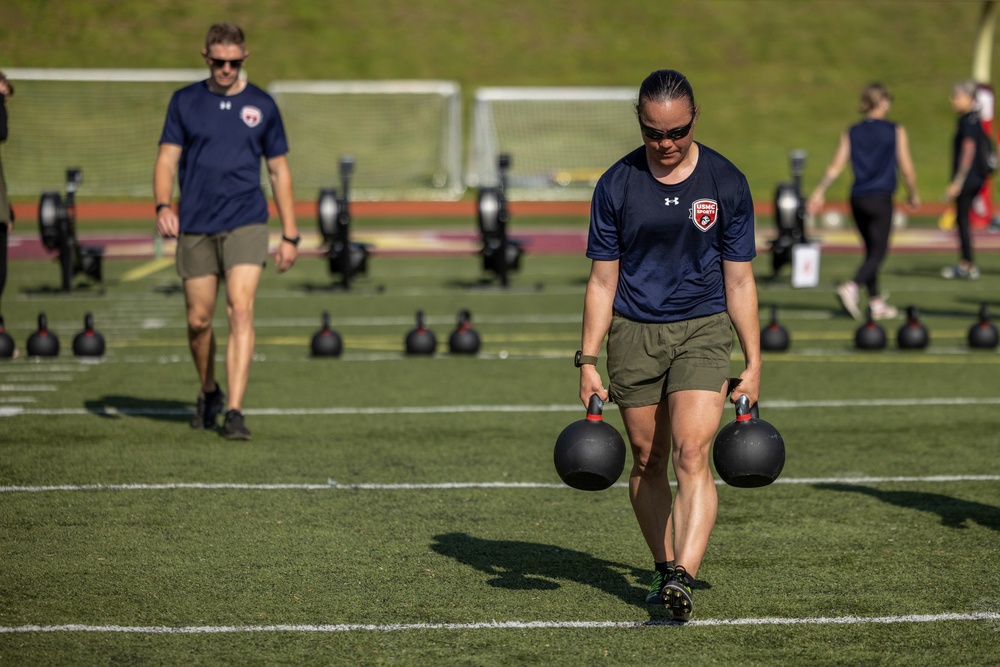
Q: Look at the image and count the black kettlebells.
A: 12